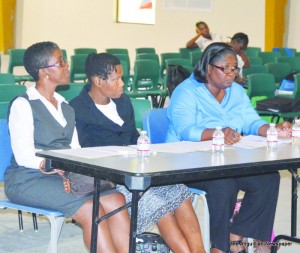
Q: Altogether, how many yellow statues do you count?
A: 0